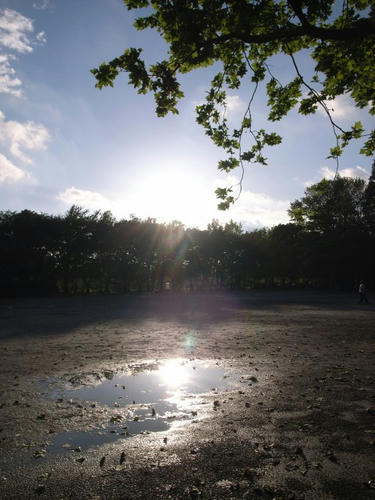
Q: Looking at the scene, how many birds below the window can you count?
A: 0